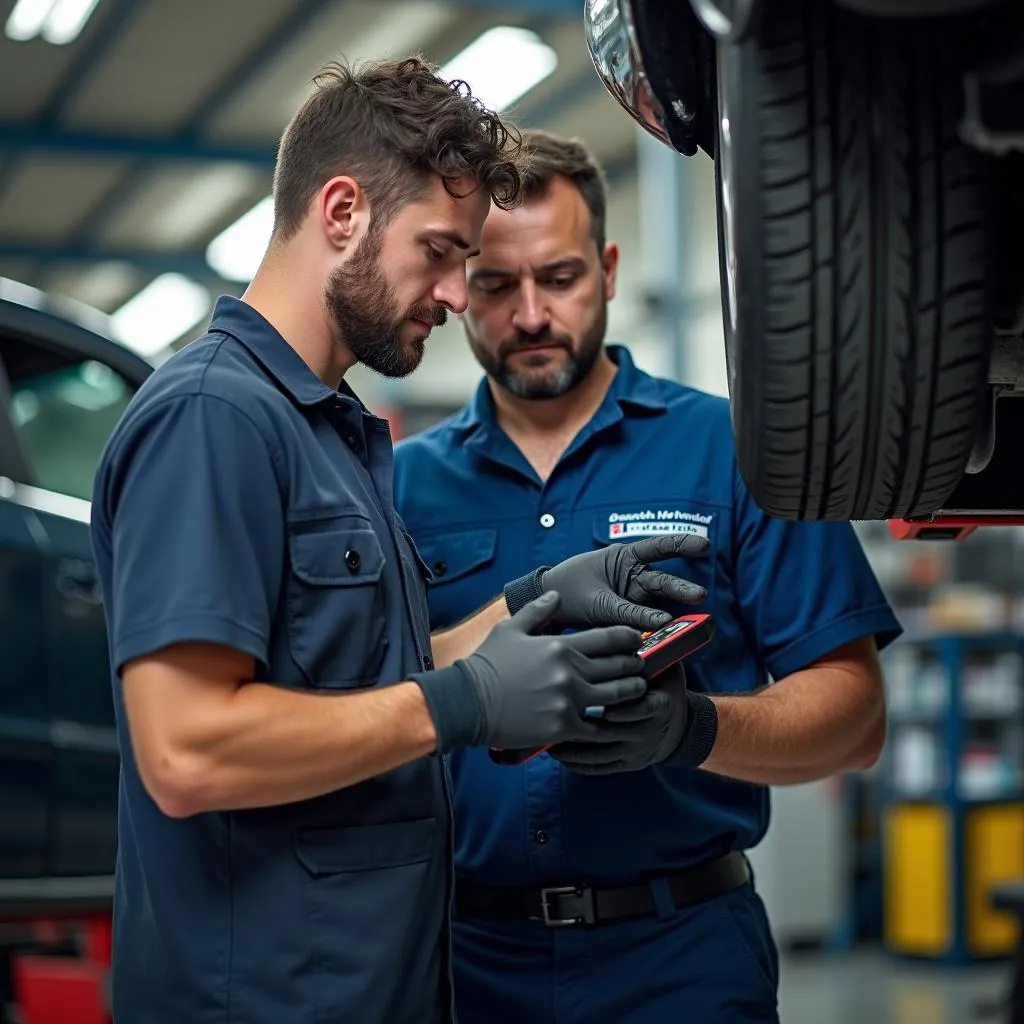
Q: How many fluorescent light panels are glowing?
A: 4